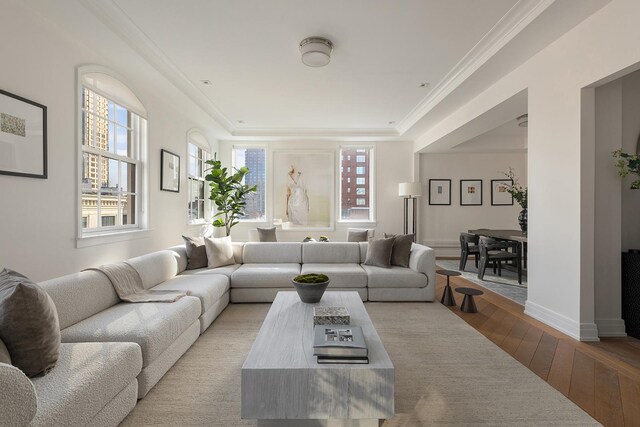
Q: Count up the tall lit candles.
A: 0